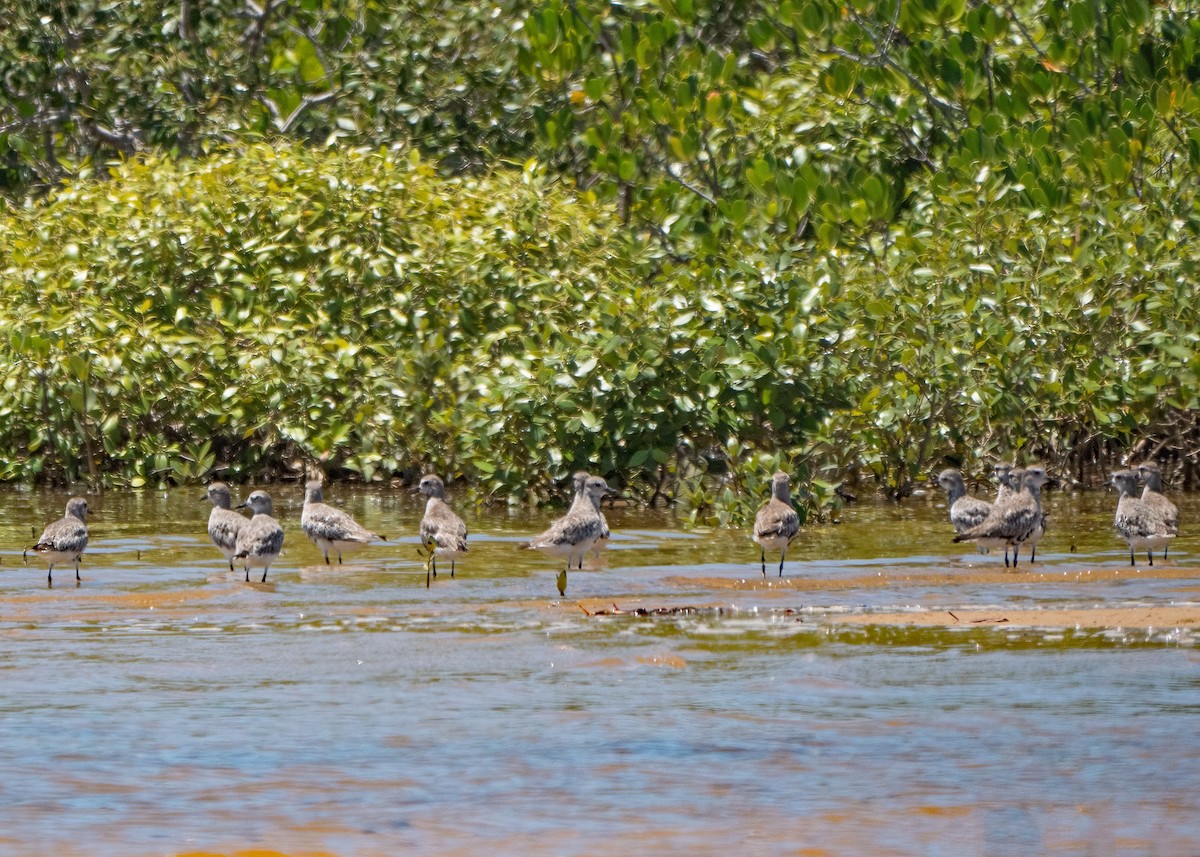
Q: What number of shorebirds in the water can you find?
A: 14